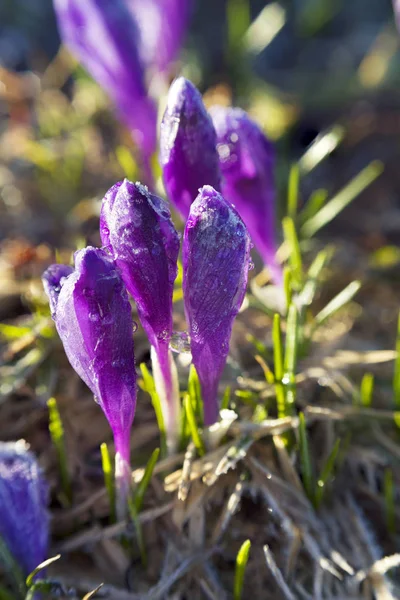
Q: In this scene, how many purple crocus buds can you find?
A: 8